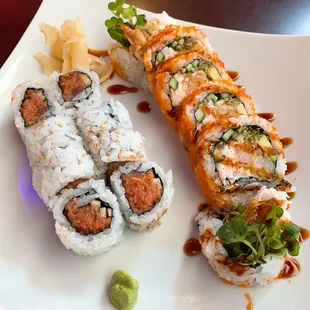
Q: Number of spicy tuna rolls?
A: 8